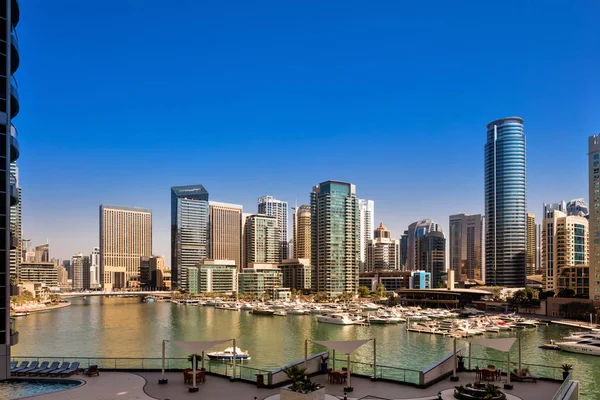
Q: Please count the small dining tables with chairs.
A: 3